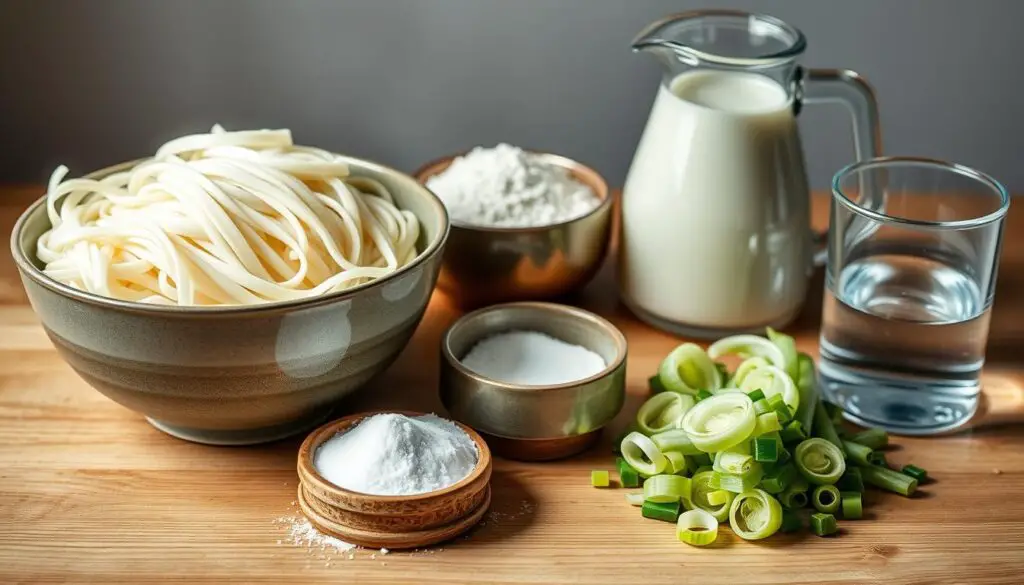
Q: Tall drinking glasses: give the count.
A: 1